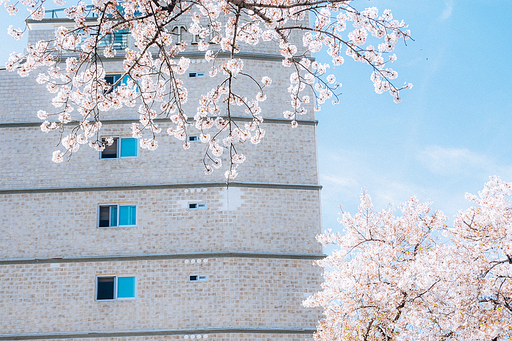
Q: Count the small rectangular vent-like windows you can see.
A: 4